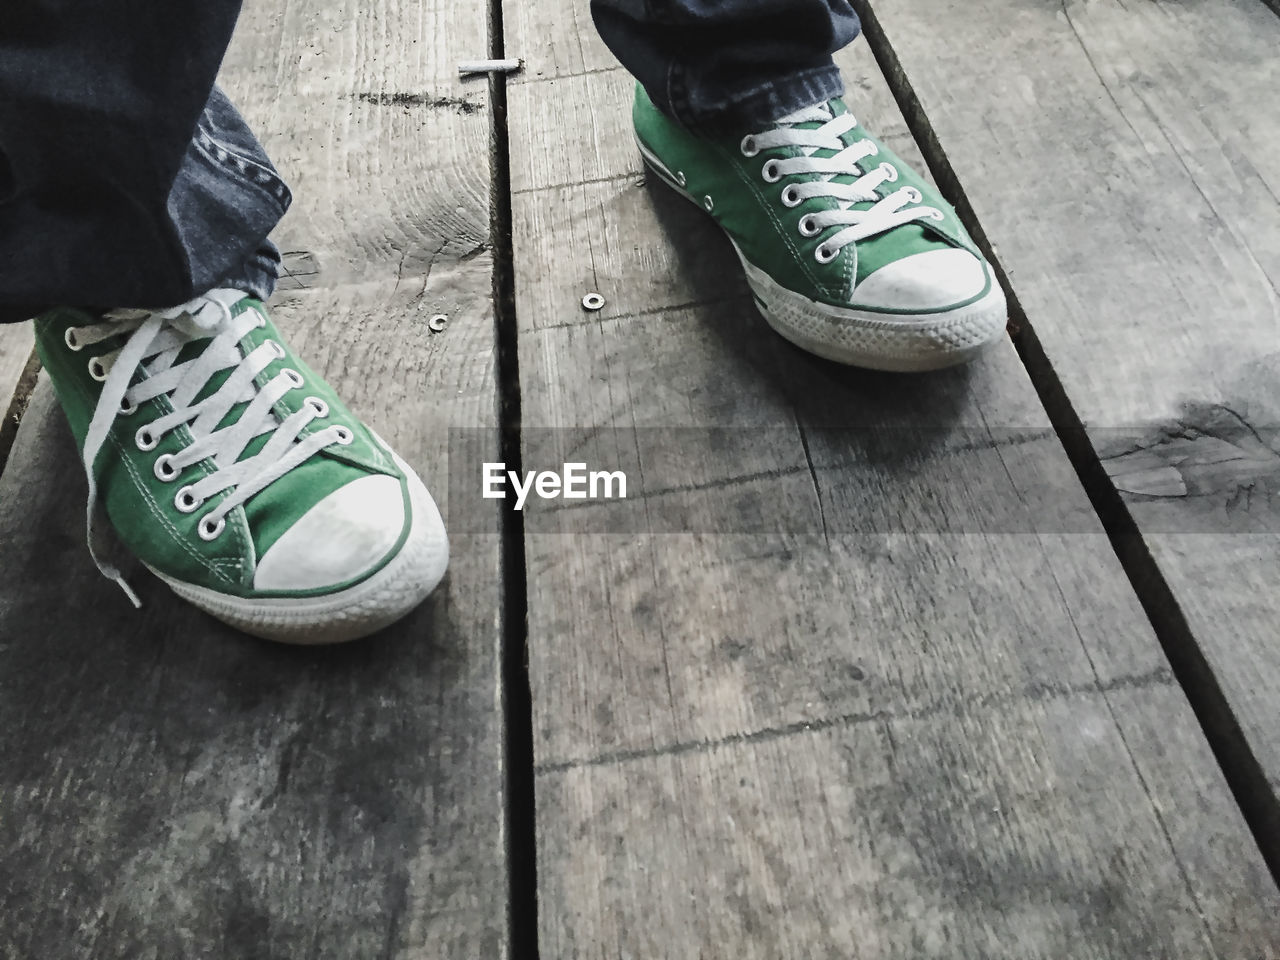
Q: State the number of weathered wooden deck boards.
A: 4